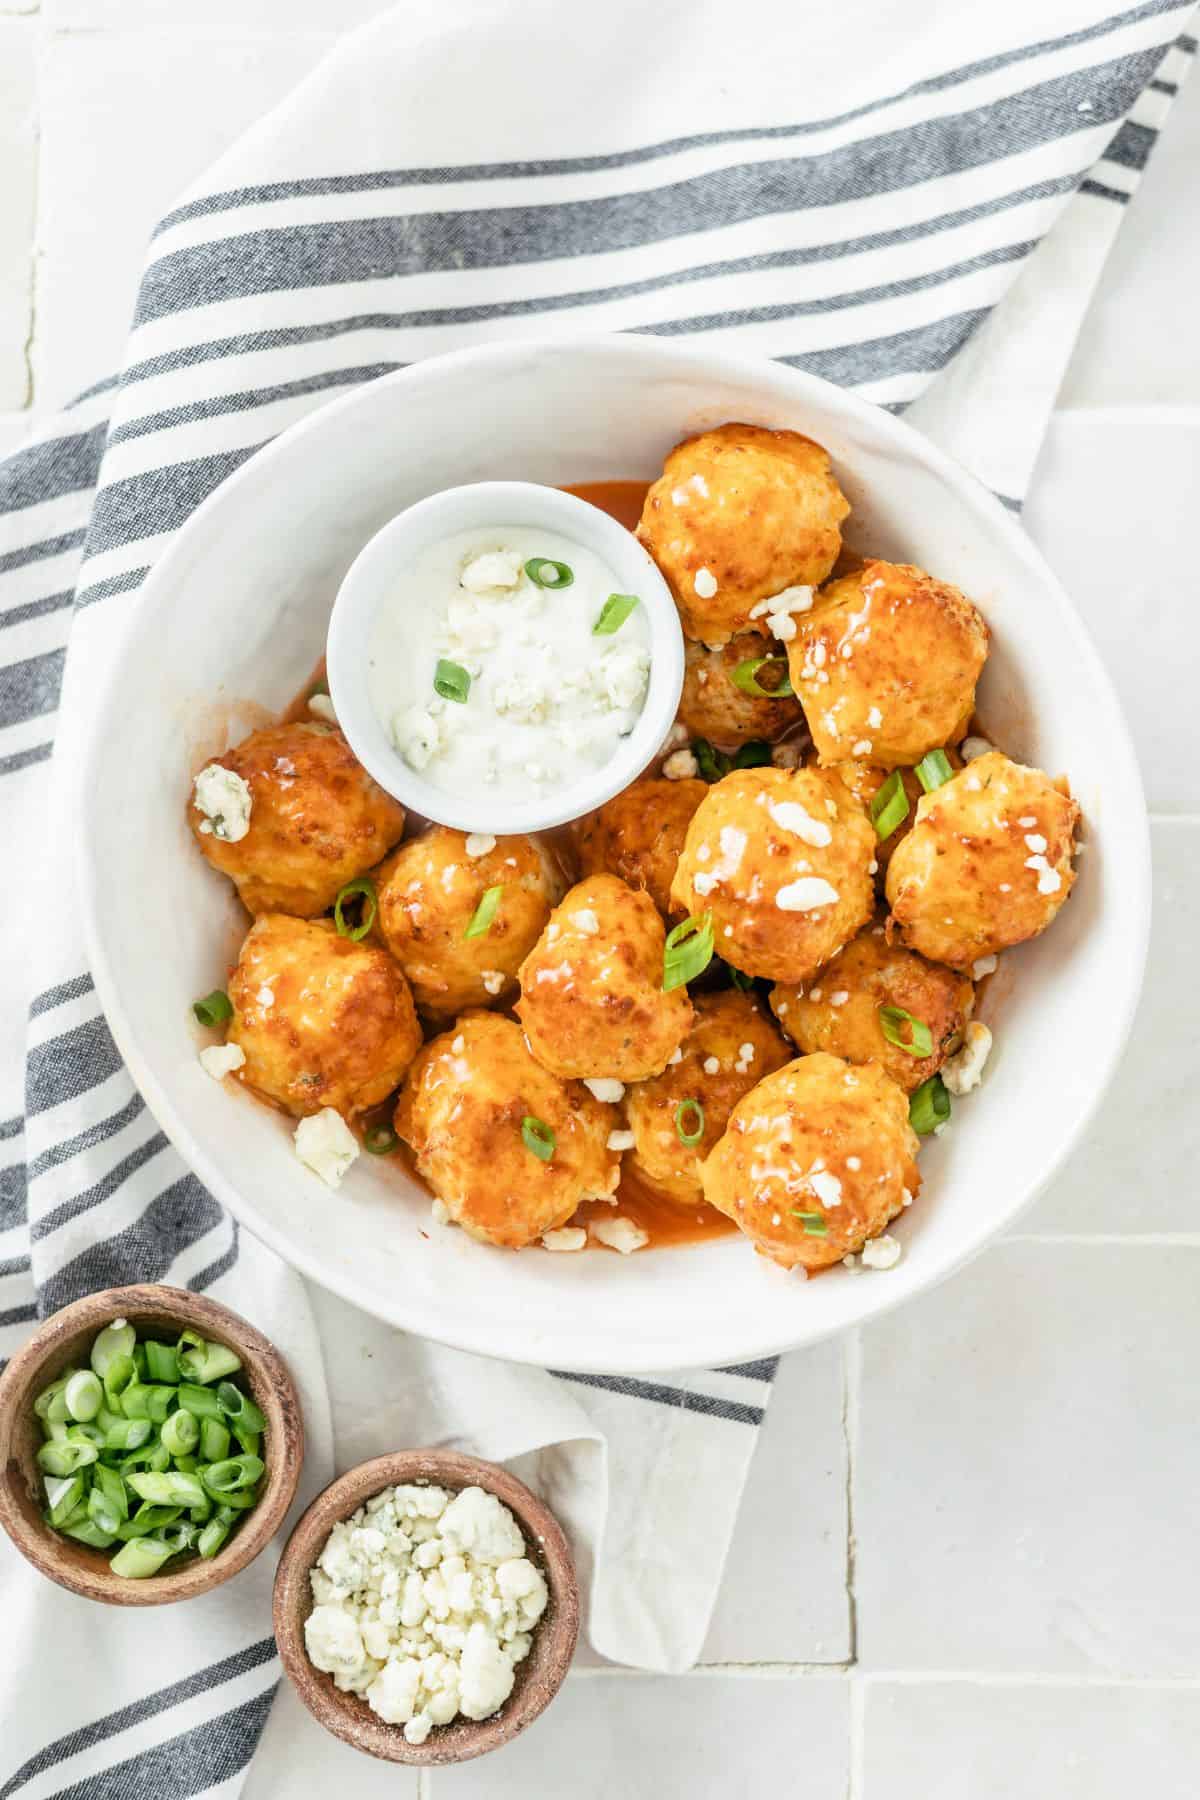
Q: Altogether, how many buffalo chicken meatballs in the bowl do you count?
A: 15